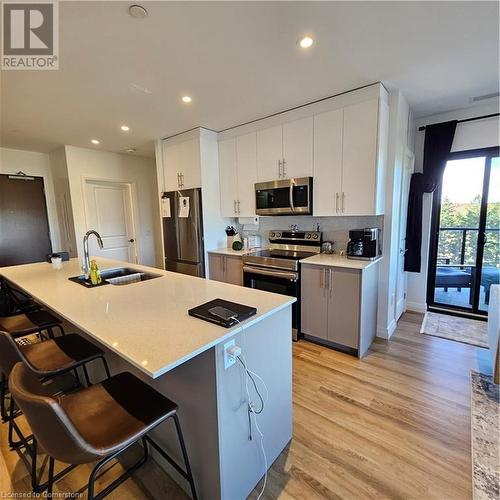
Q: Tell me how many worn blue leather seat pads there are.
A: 0